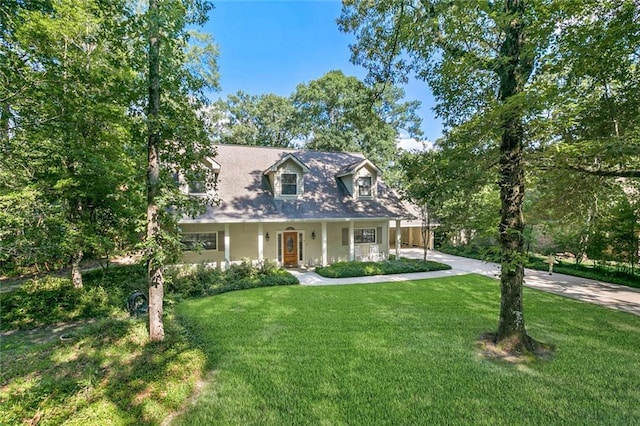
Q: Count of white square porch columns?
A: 5